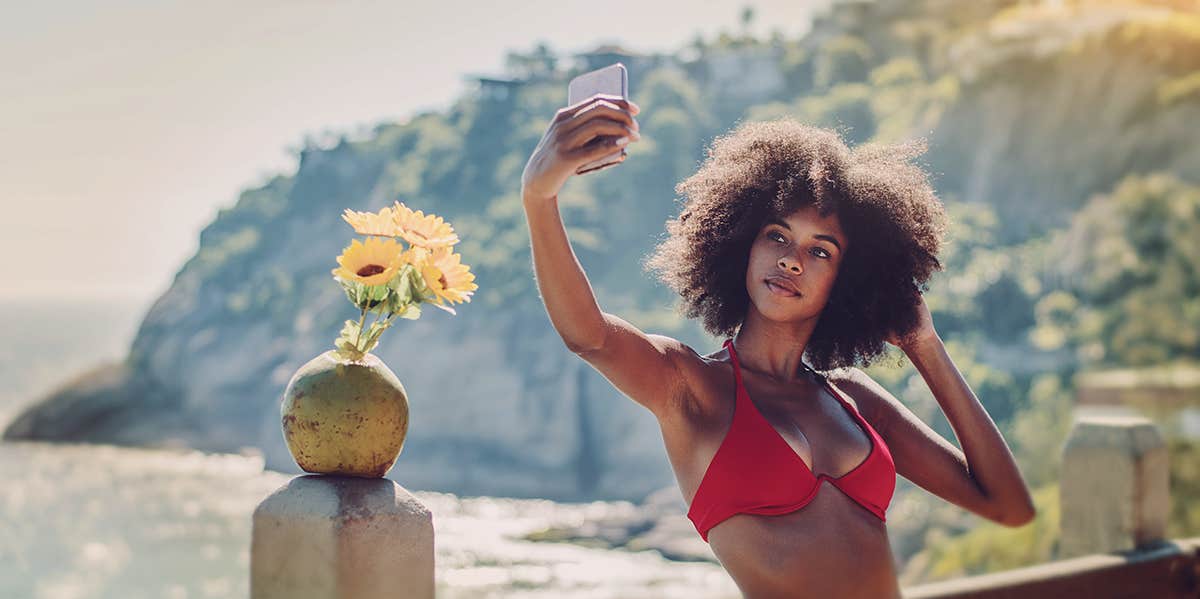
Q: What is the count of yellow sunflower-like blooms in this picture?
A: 4